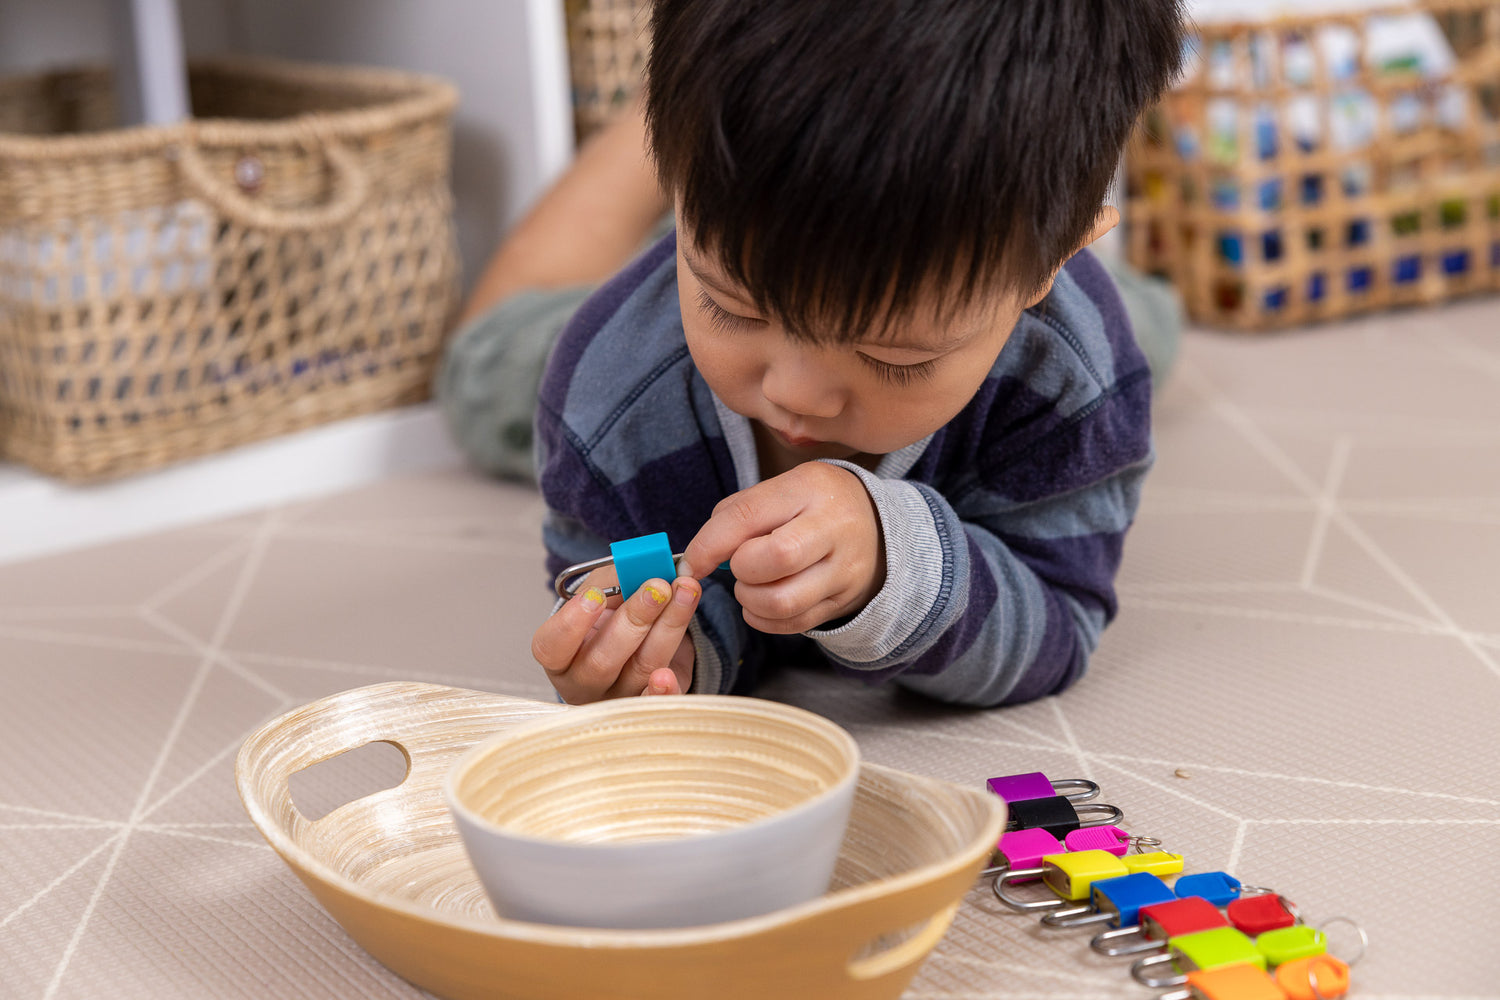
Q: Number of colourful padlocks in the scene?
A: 9